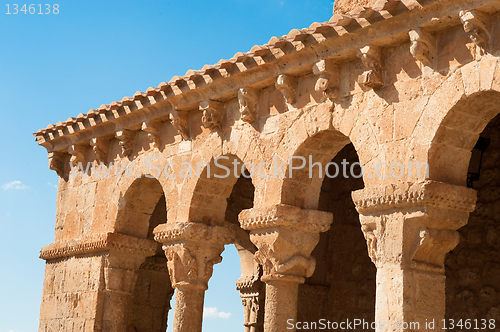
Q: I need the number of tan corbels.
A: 13